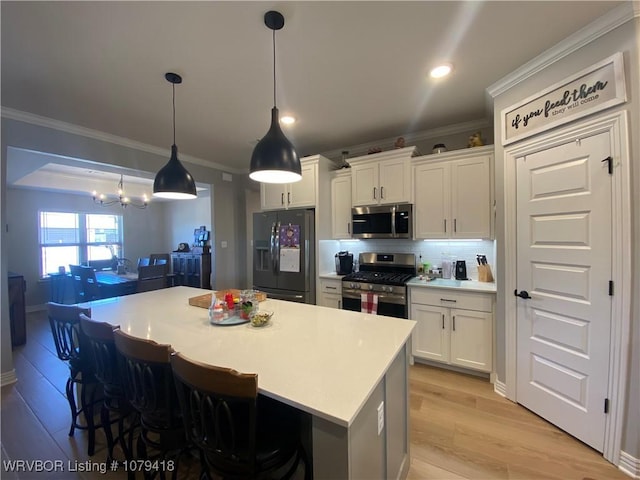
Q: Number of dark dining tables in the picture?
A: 1